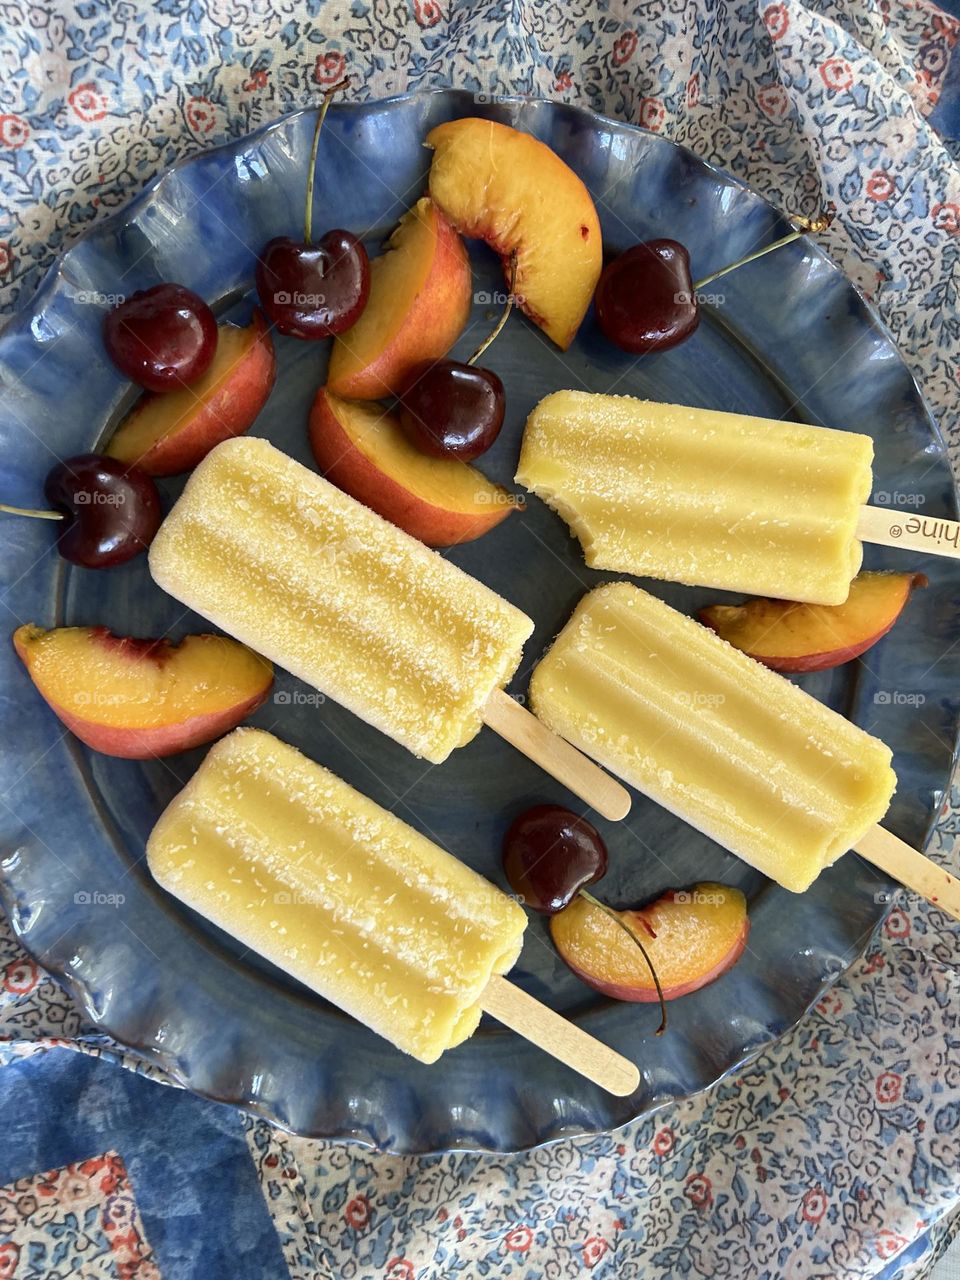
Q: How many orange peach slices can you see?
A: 7